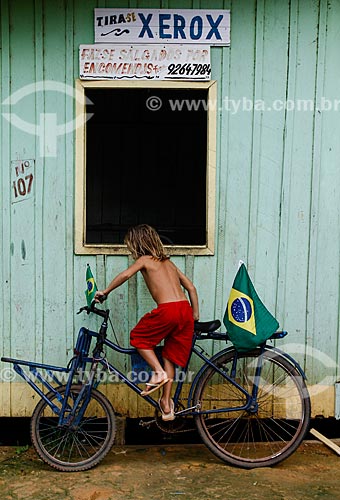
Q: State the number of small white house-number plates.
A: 1